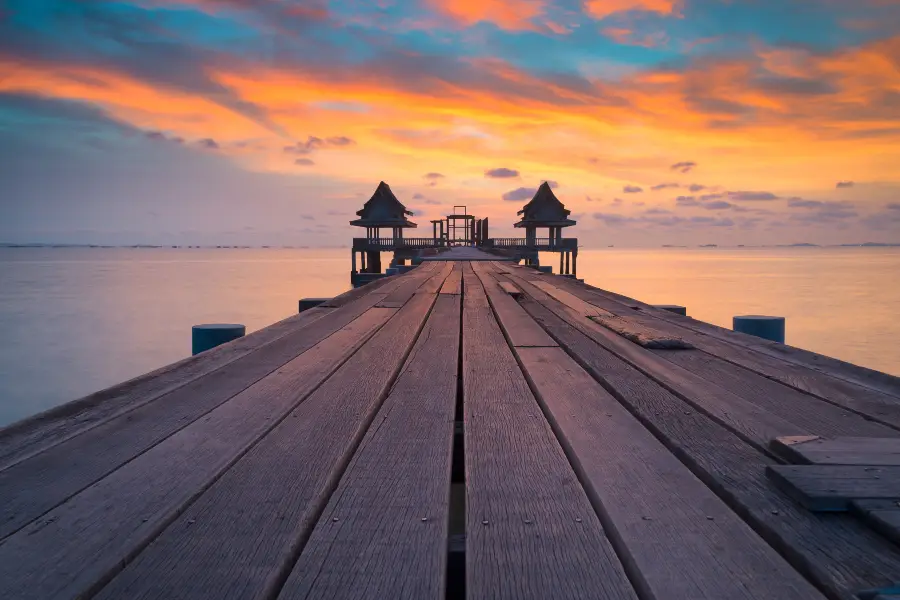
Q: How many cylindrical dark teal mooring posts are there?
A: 4